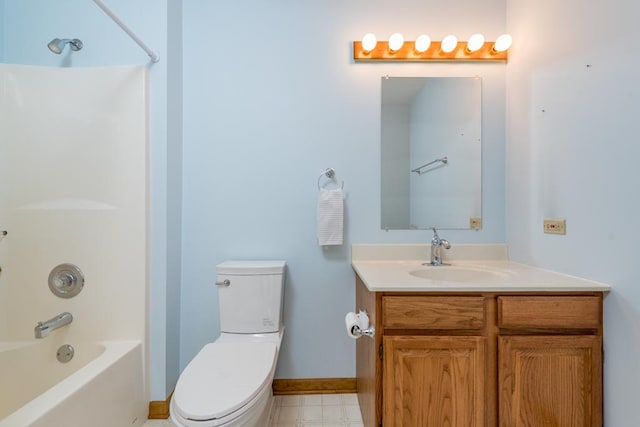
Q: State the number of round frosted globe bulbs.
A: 6